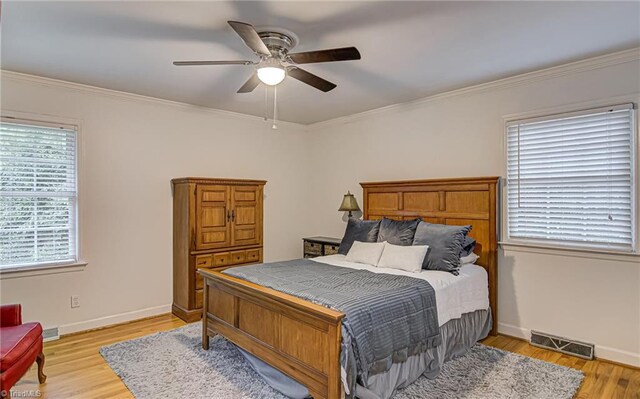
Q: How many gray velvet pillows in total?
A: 3